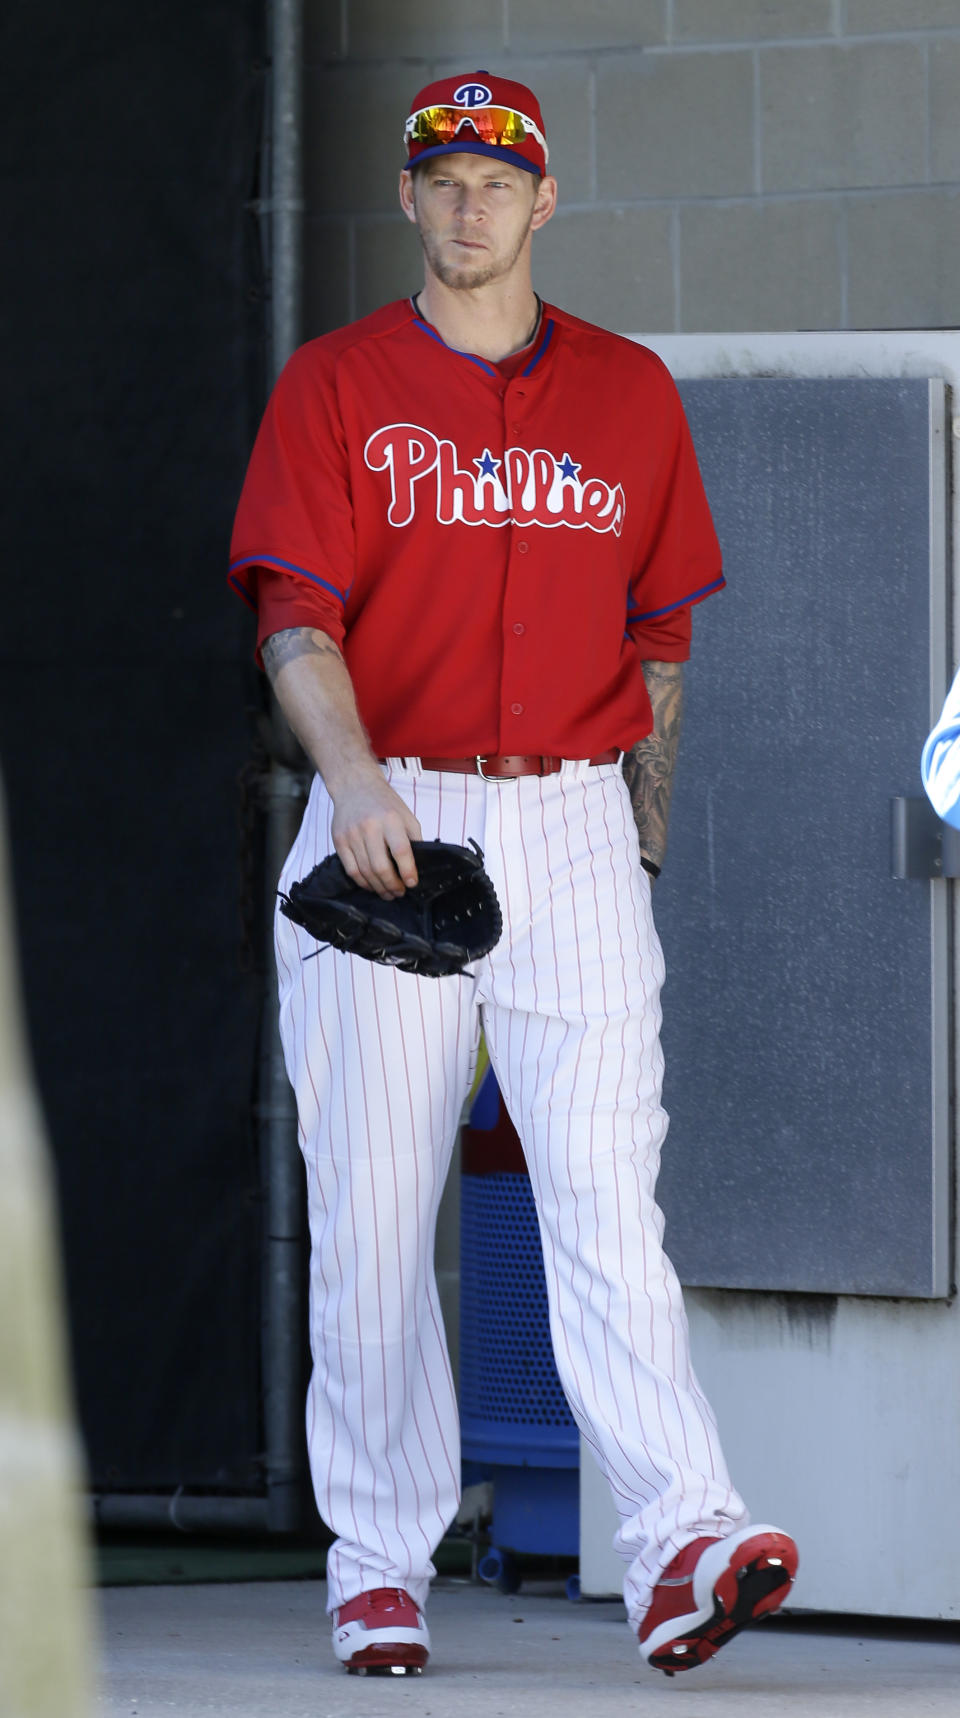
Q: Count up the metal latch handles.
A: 1